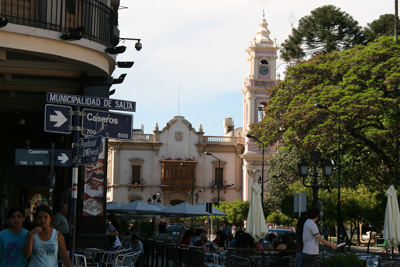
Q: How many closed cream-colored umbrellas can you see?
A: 2